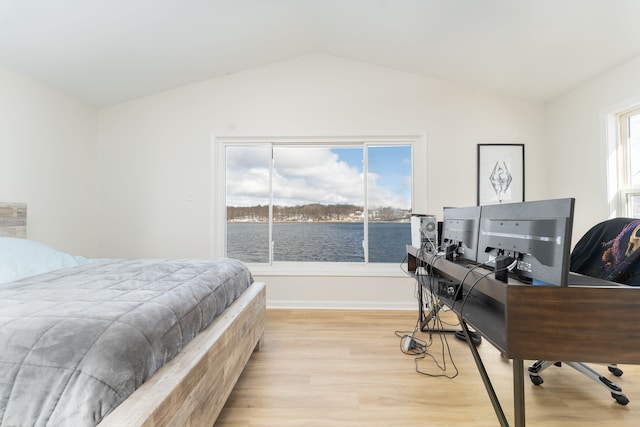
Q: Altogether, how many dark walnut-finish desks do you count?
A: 1